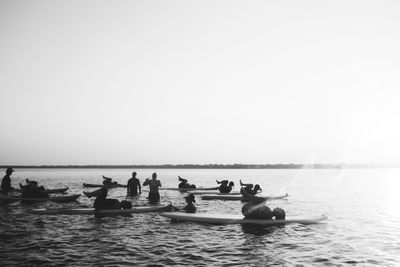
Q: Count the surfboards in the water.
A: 8